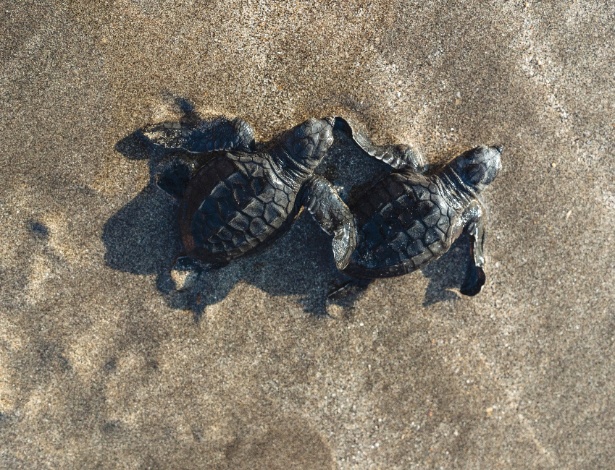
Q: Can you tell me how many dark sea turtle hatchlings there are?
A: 2